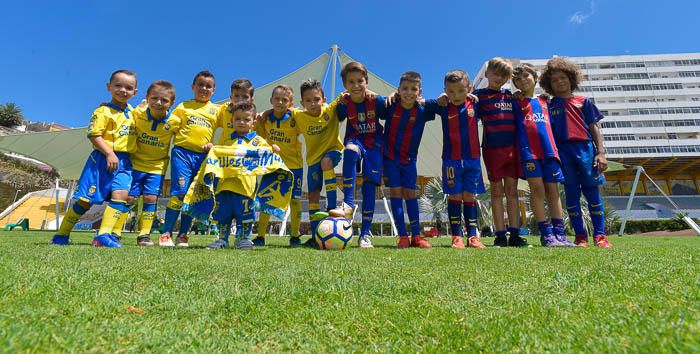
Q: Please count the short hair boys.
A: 12